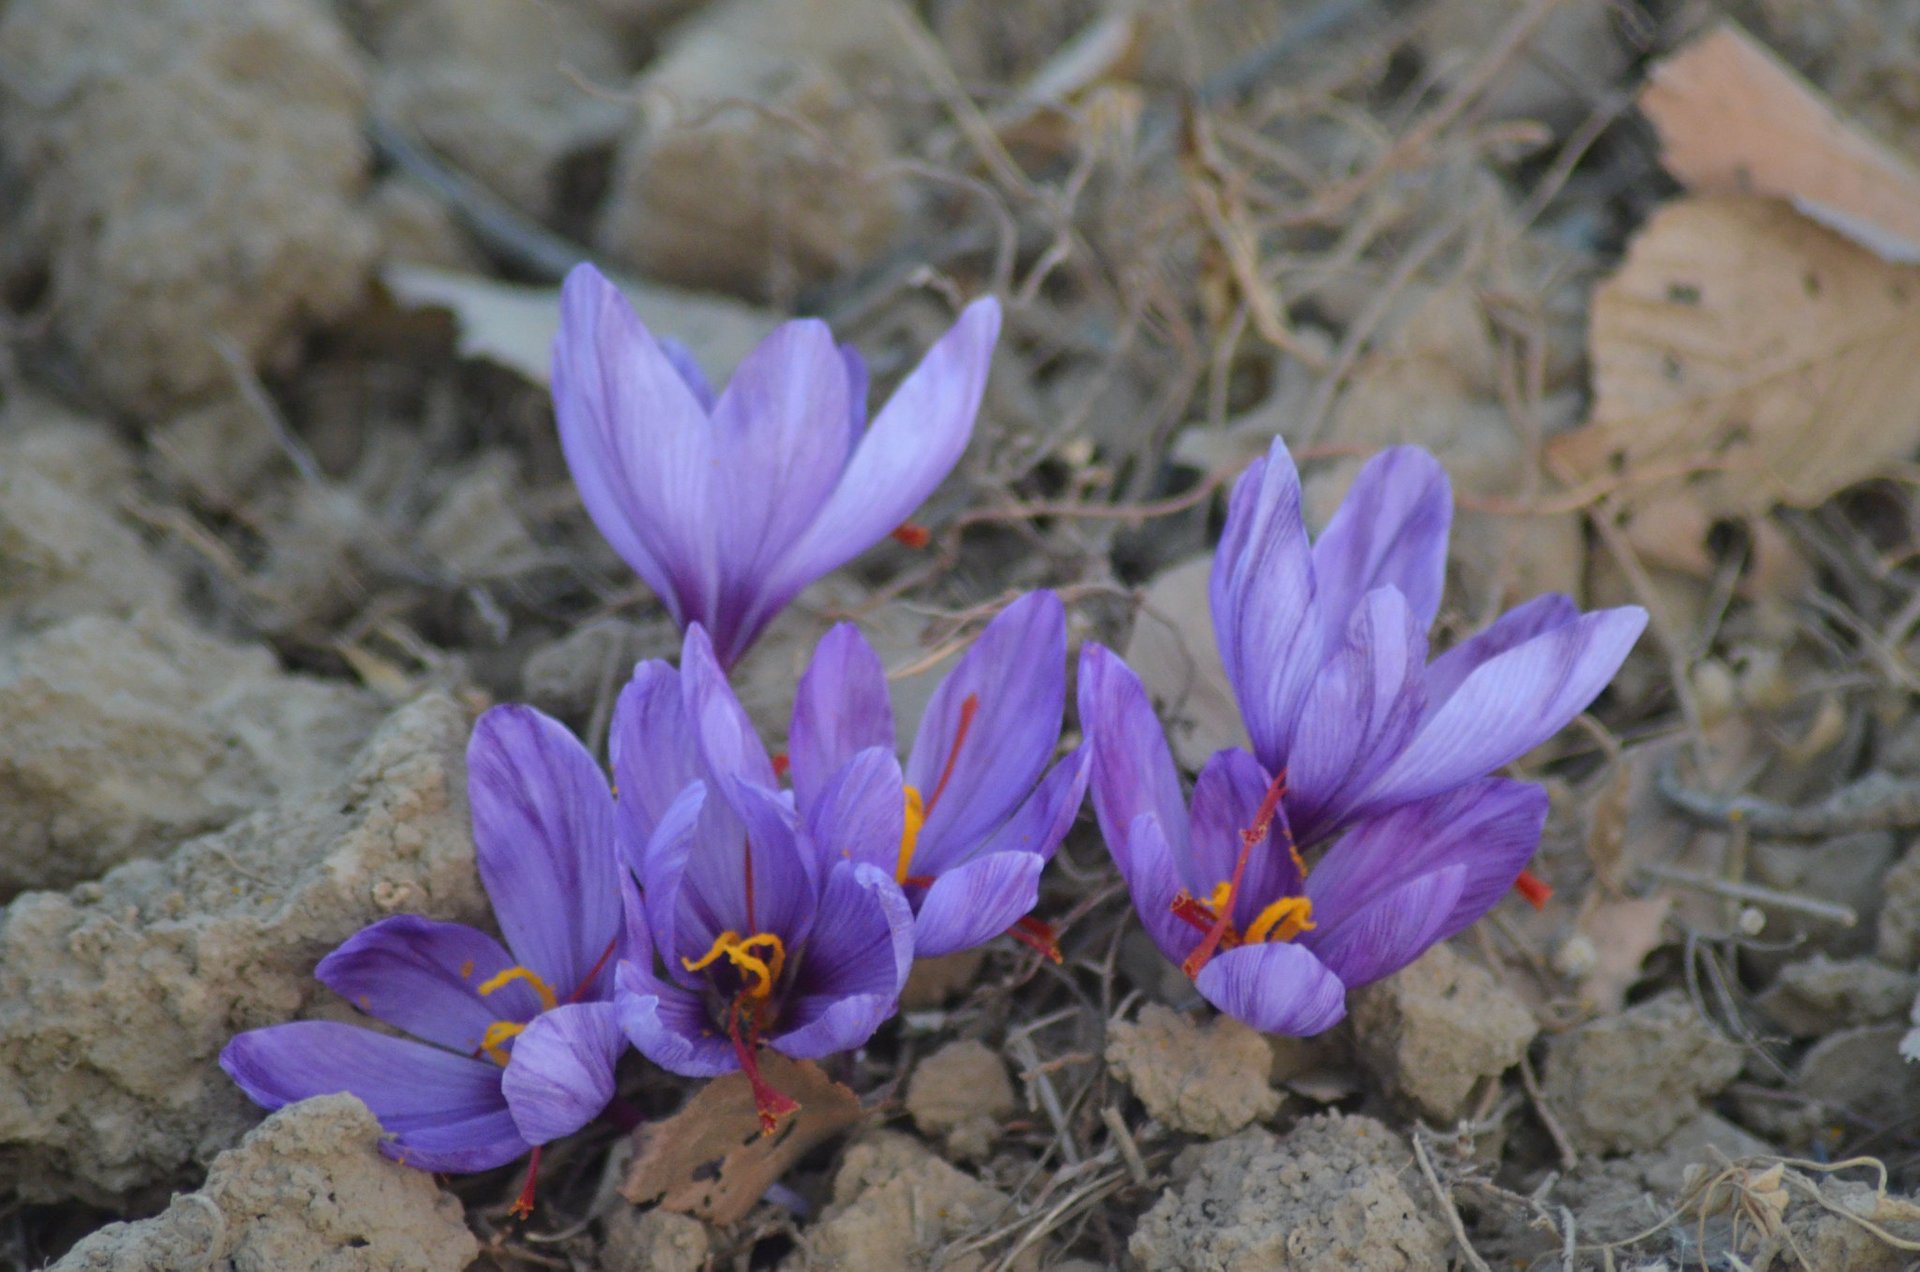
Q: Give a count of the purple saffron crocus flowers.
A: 6